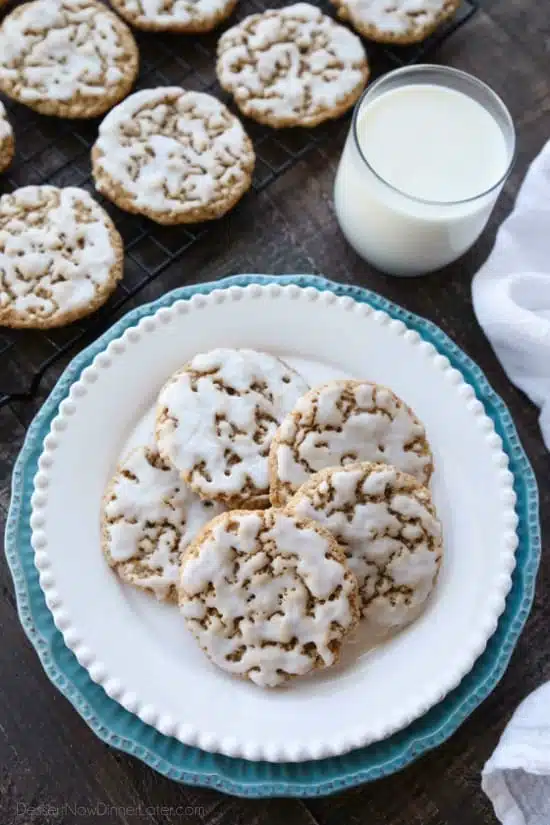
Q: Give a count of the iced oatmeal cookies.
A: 12